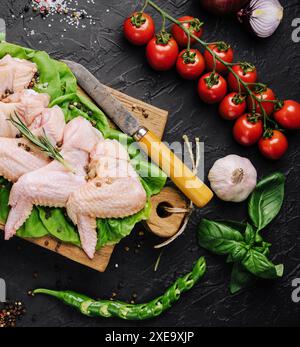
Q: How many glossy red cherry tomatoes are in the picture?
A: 12